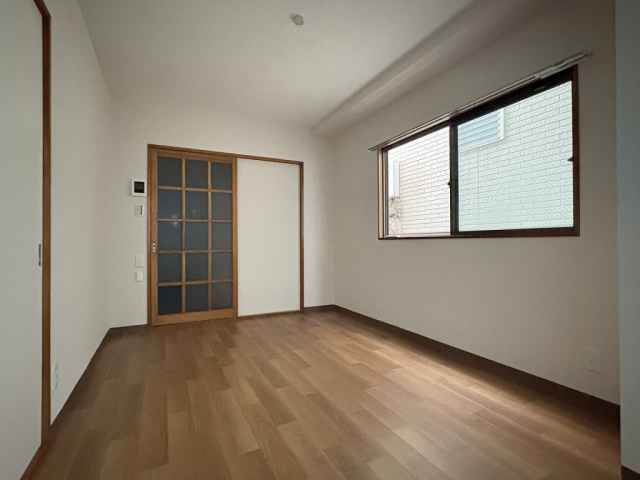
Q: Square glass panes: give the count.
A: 15